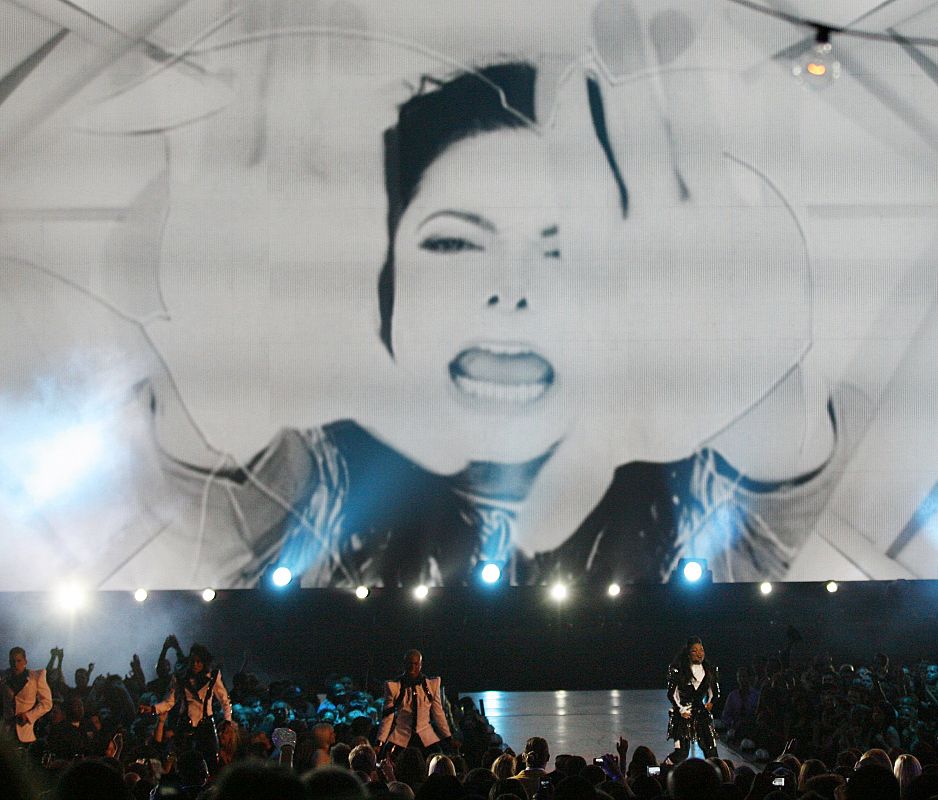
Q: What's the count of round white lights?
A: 12